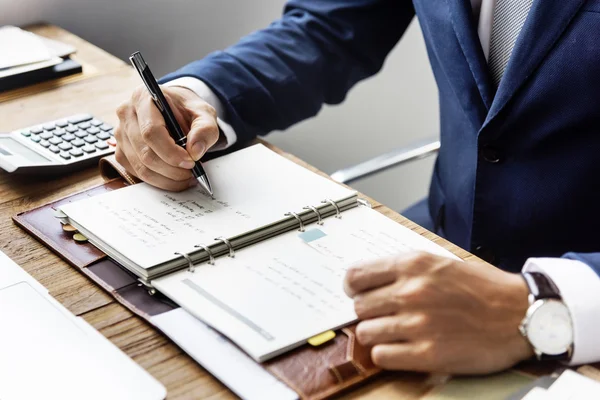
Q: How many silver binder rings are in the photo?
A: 6